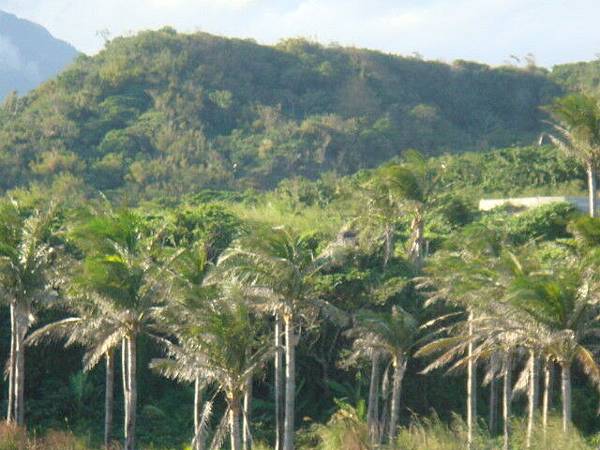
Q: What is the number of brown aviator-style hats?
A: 0